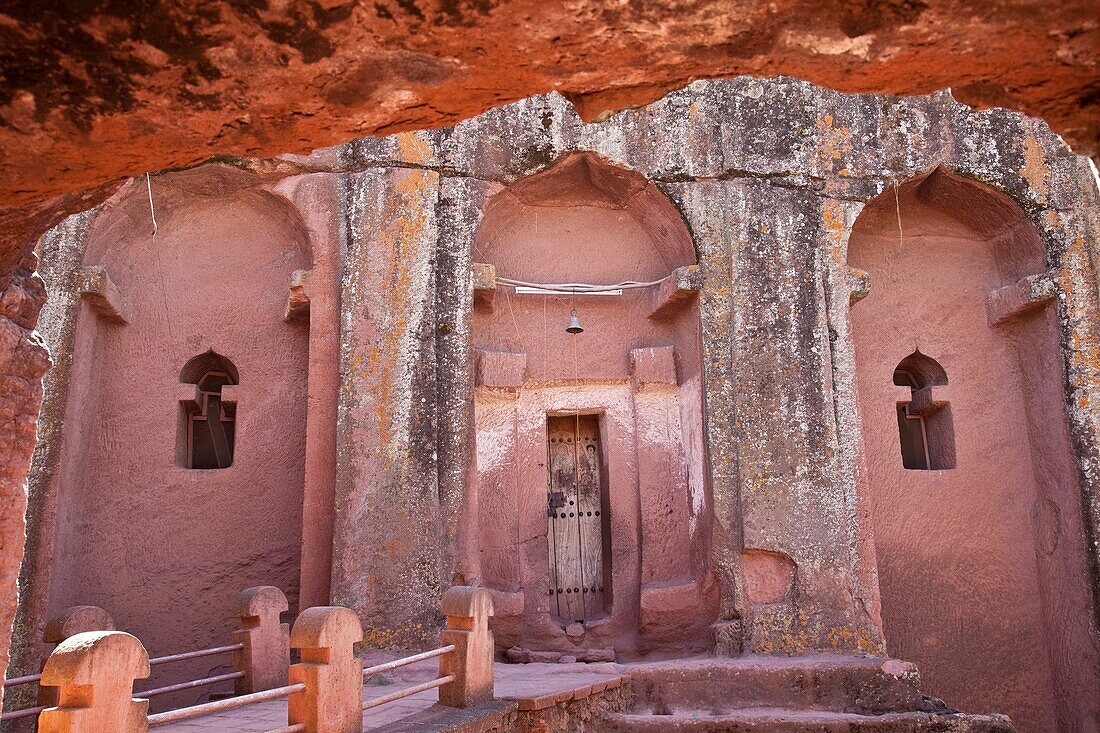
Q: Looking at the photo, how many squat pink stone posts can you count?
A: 5